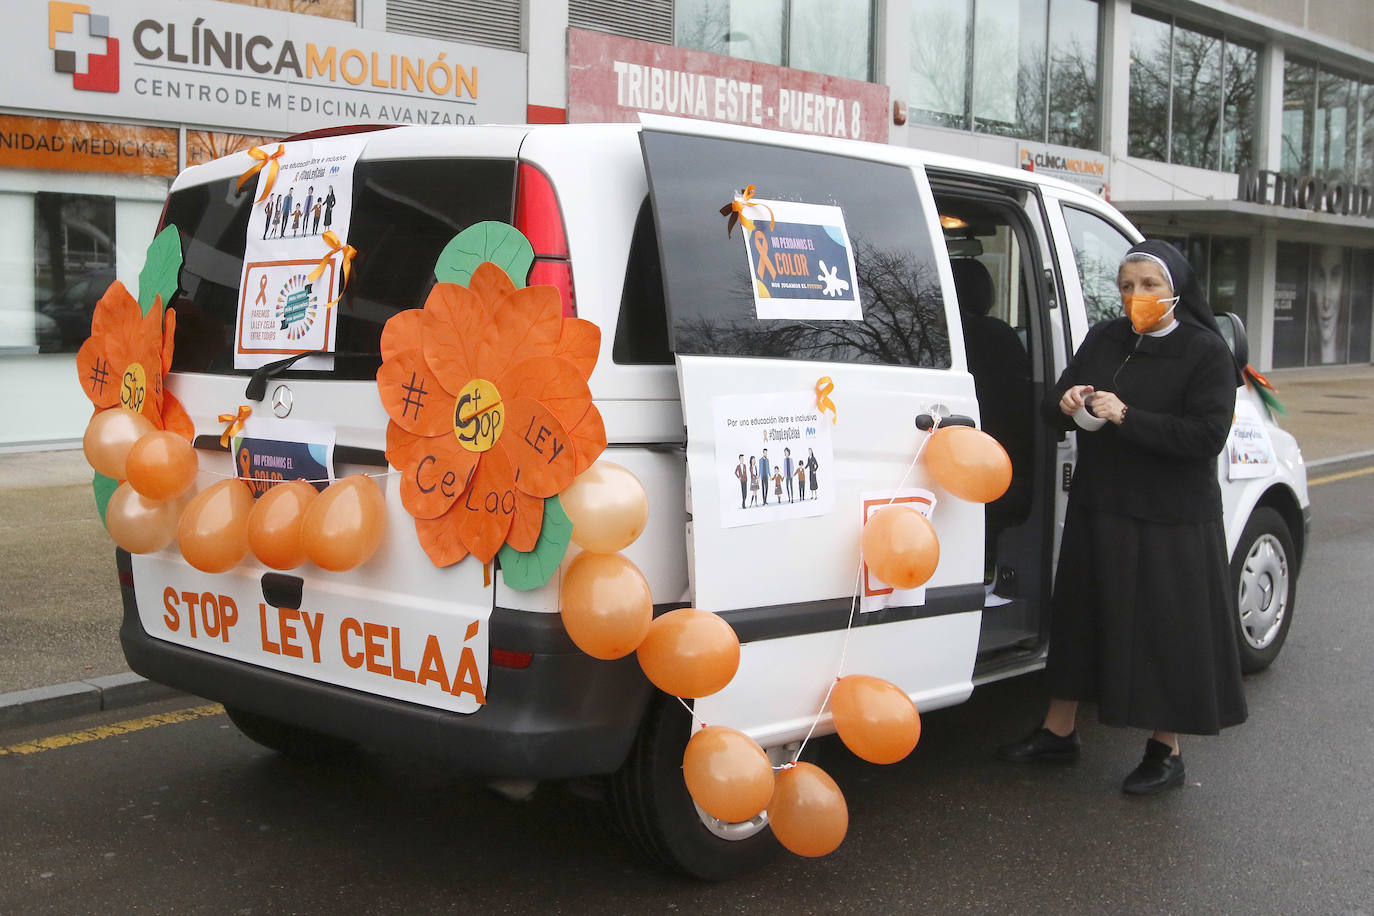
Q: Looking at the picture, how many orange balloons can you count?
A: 14